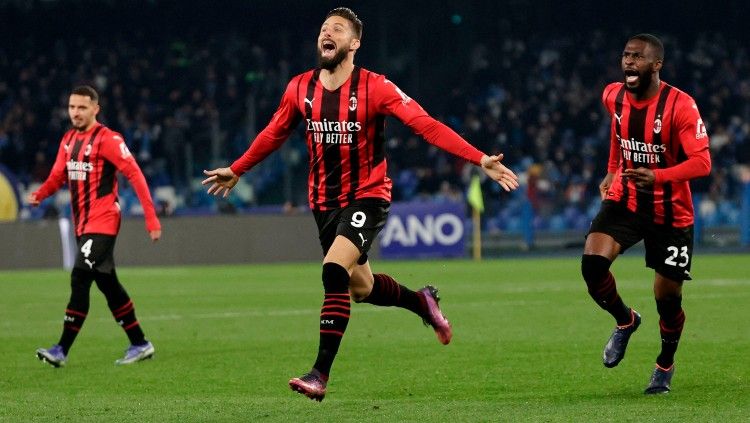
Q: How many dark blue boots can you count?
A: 2